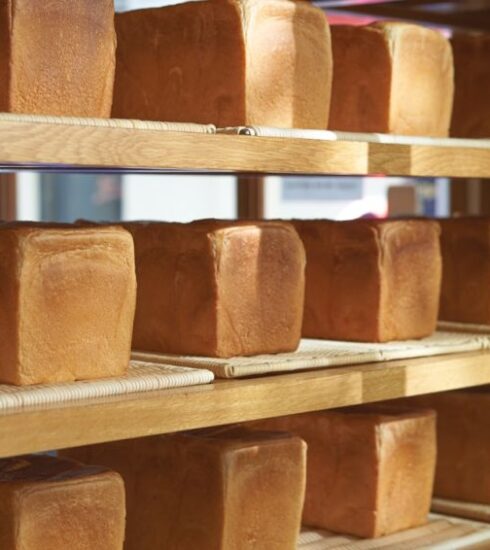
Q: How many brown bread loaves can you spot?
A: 12